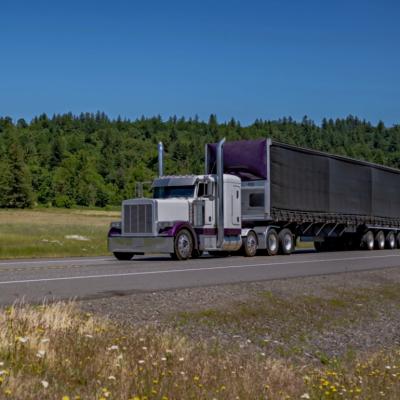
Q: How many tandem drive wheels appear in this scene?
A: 2